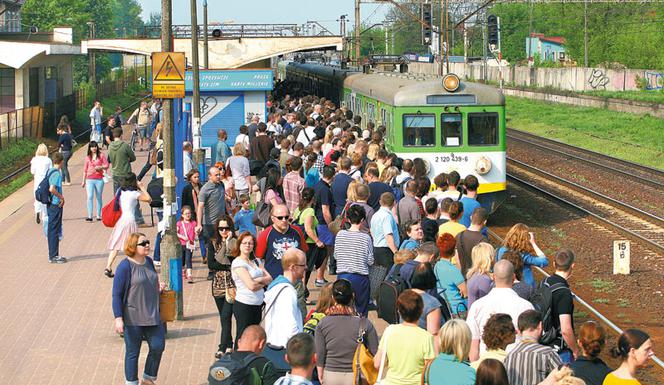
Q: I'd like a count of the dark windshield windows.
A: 3